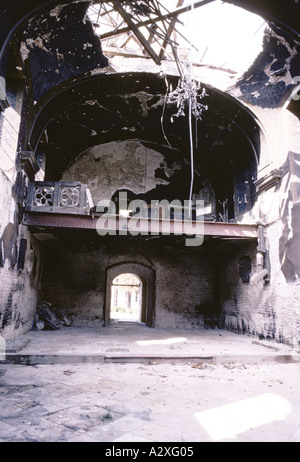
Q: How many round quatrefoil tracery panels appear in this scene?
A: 2